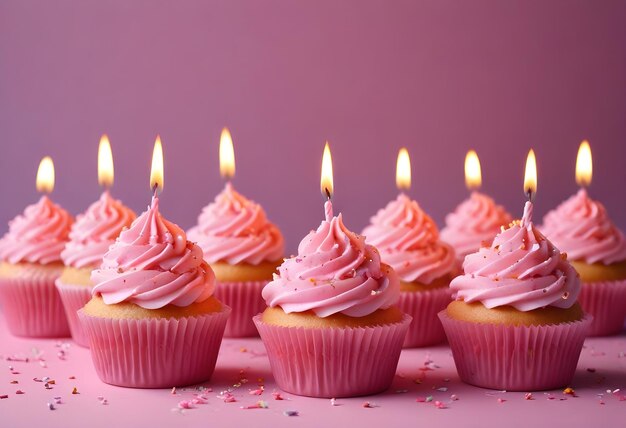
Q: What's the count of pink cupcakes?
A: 9